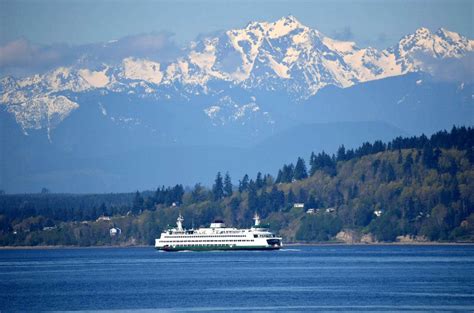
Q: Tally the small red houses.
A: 0